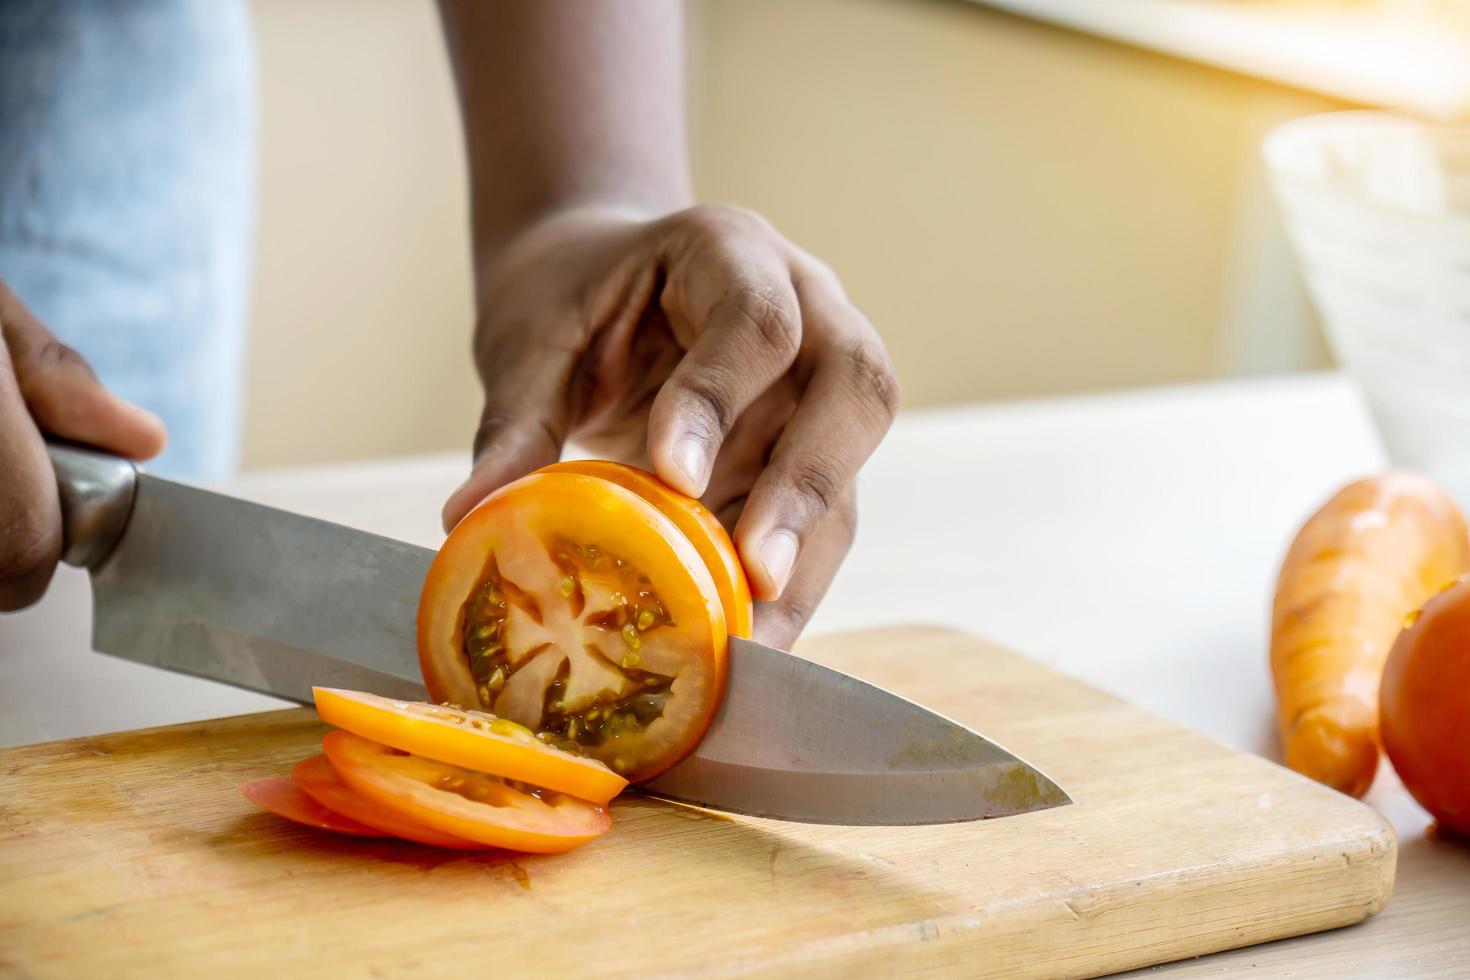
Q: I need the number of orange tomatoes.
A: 2